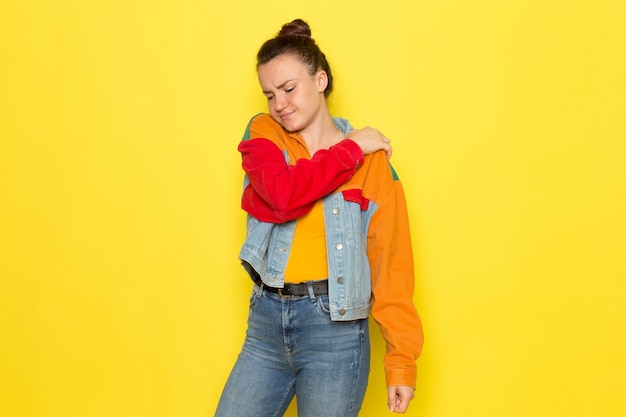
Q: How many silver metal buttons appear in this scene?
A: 4